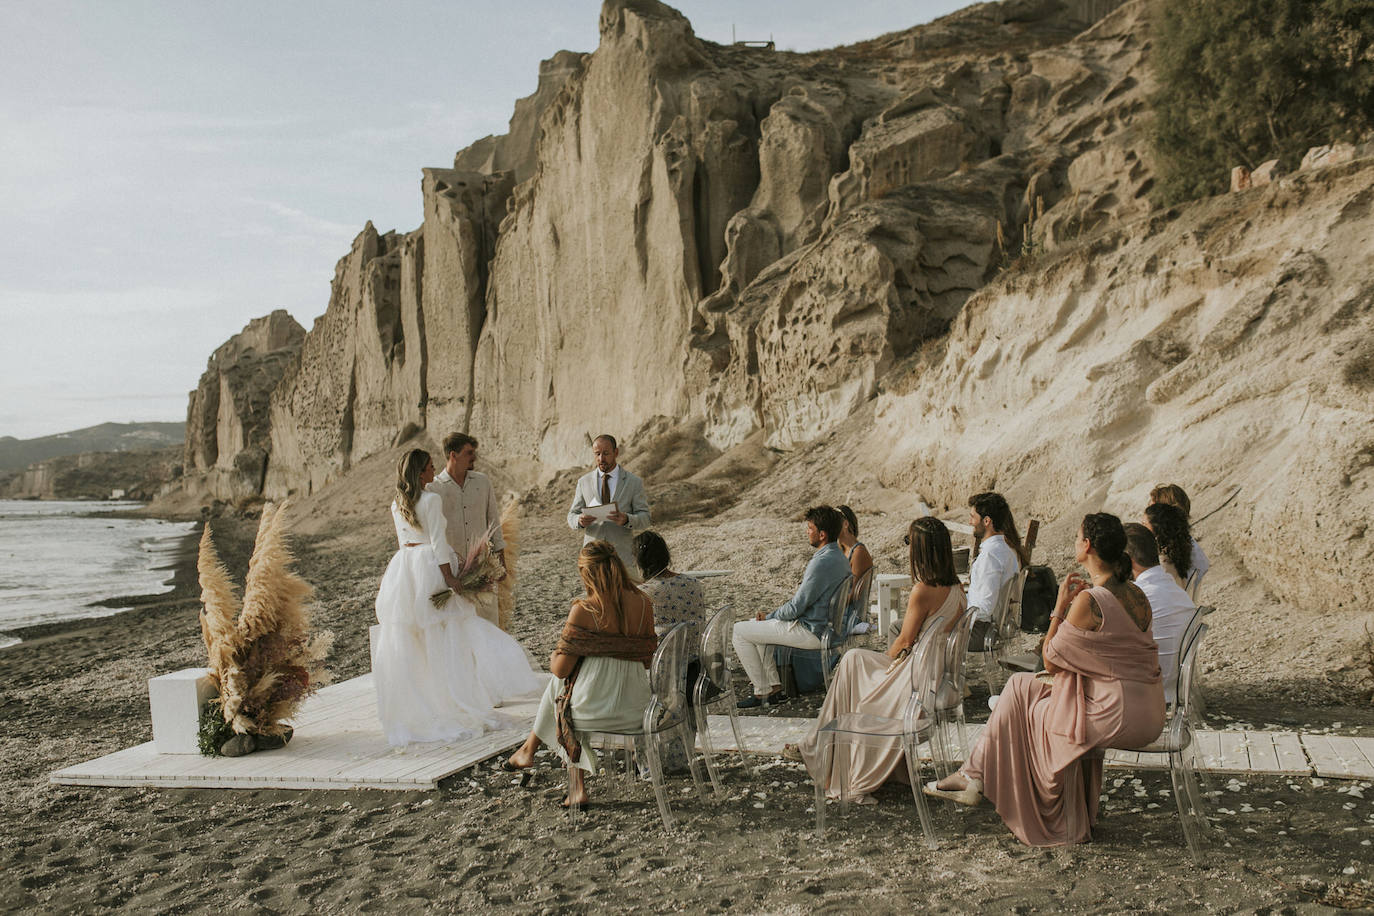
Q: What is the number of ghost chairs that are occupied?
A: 11